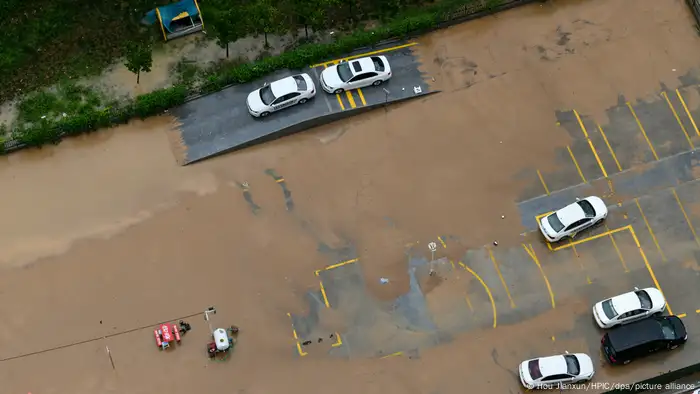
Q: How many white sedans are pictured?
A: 5